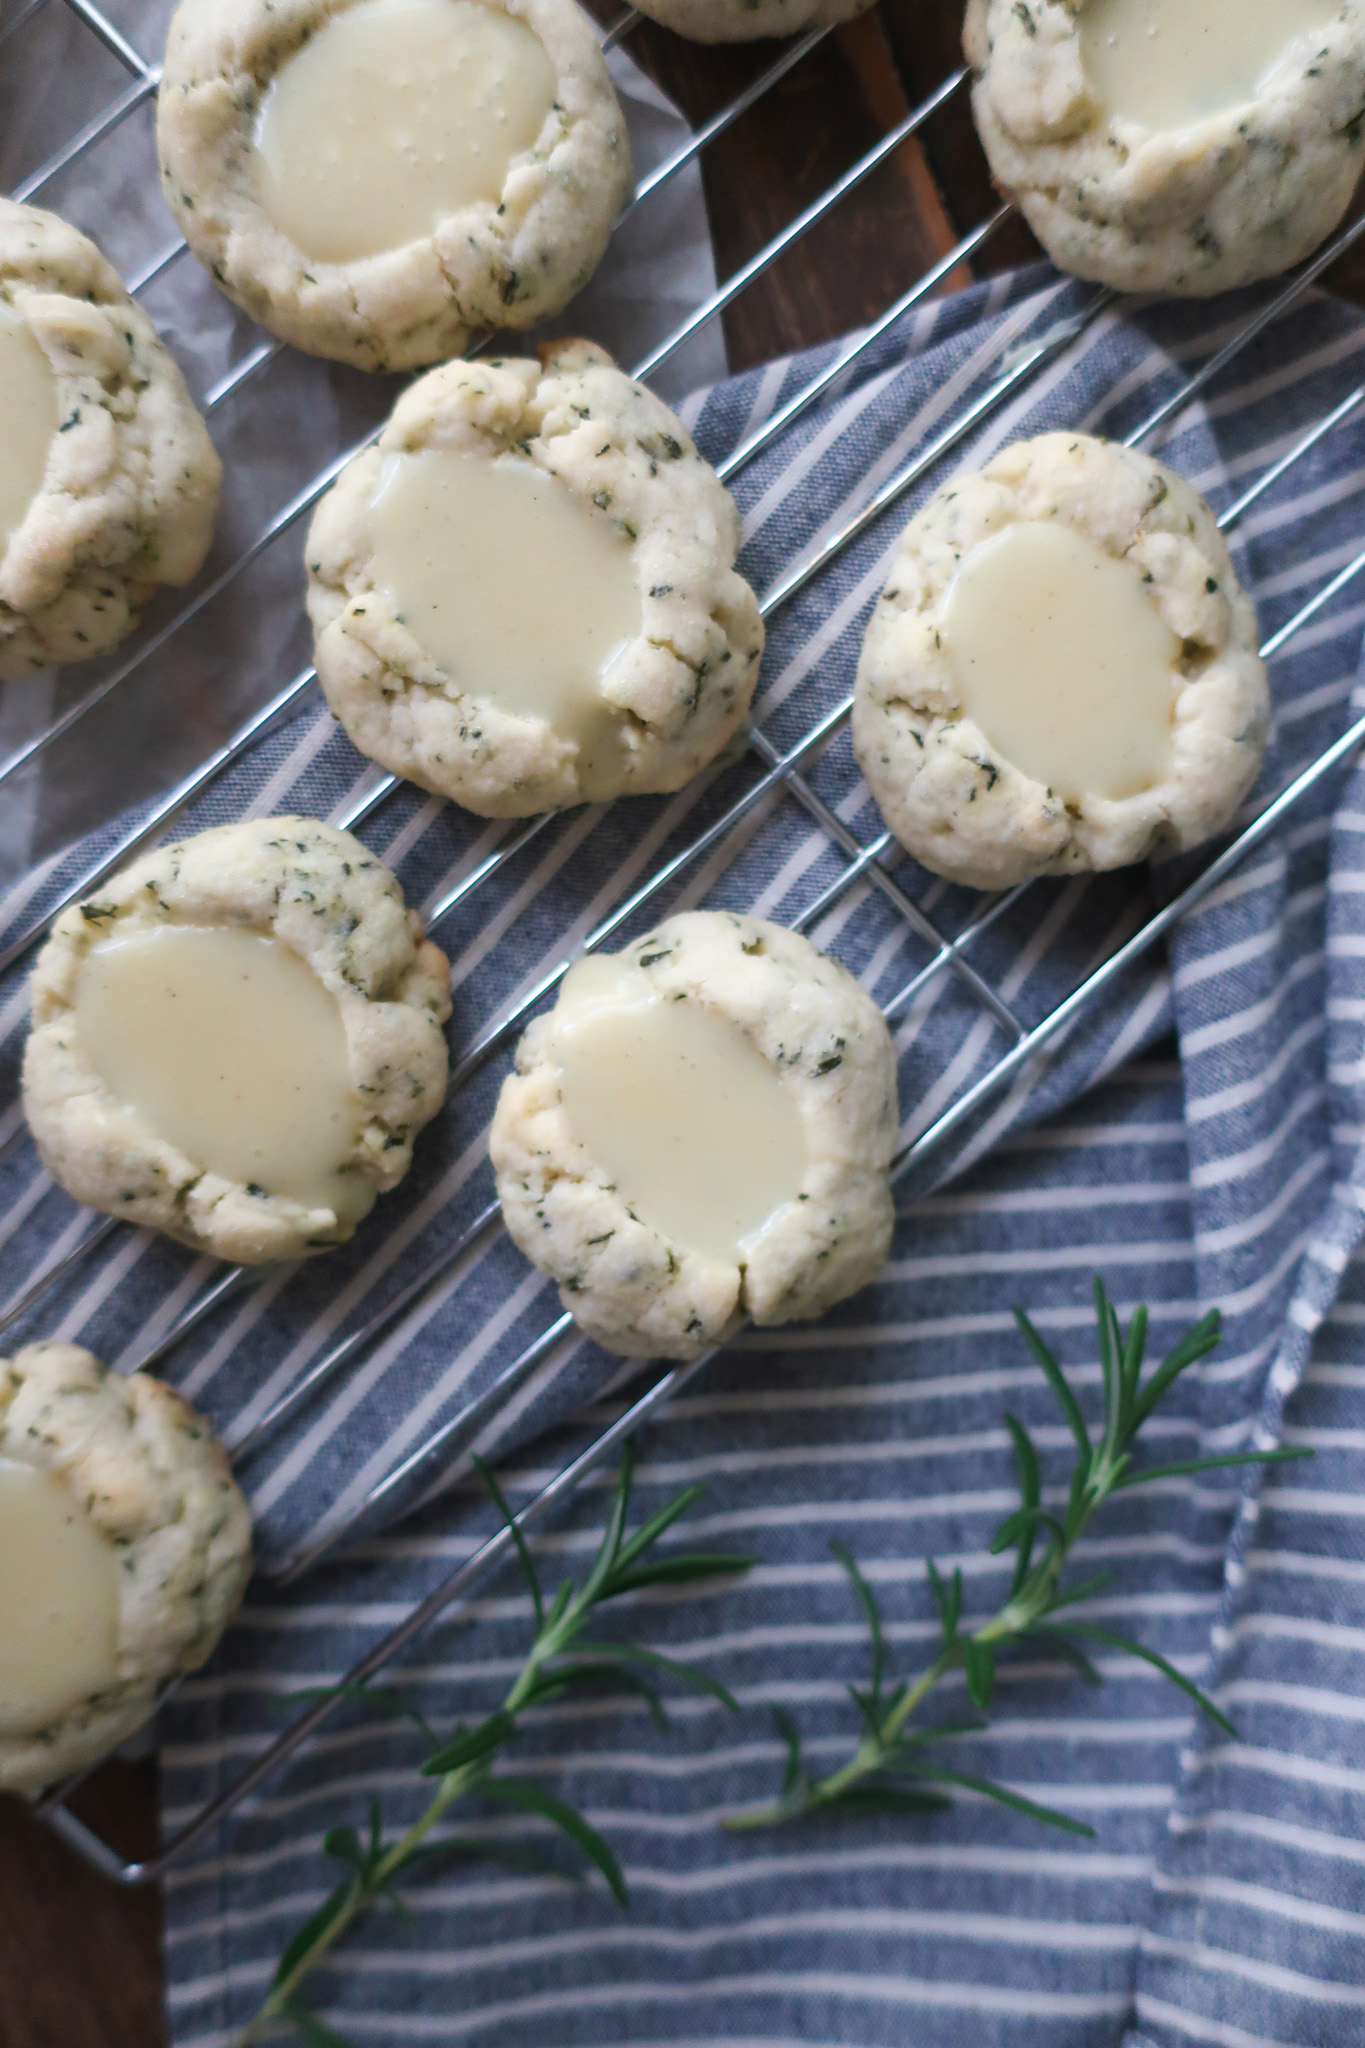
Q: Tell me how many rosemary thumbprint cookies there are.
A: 9